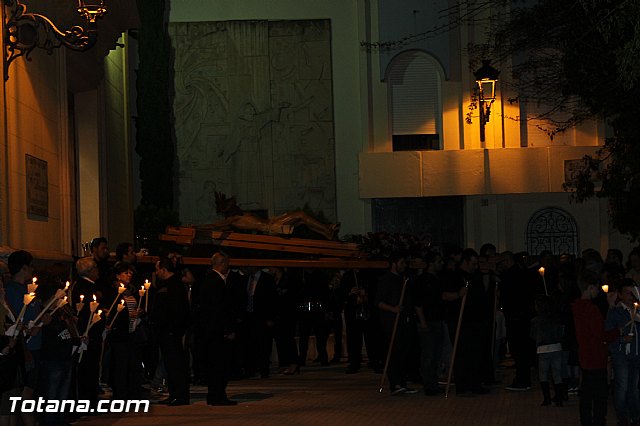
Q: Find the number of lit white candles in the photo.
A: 14